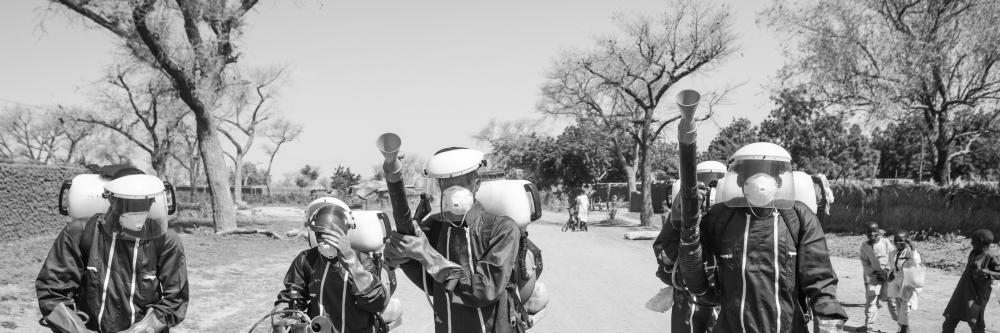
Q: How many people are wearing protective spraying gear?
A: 5